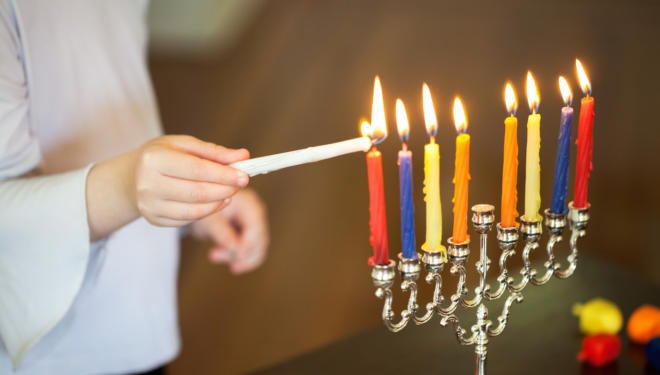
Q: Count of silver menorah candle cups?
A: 9